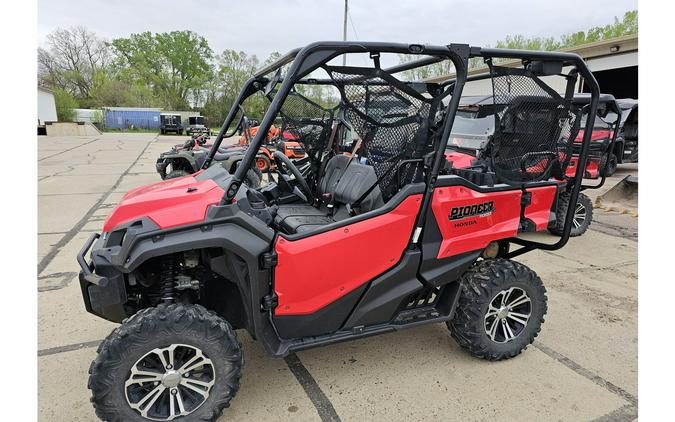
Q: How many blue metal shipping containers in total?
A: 1